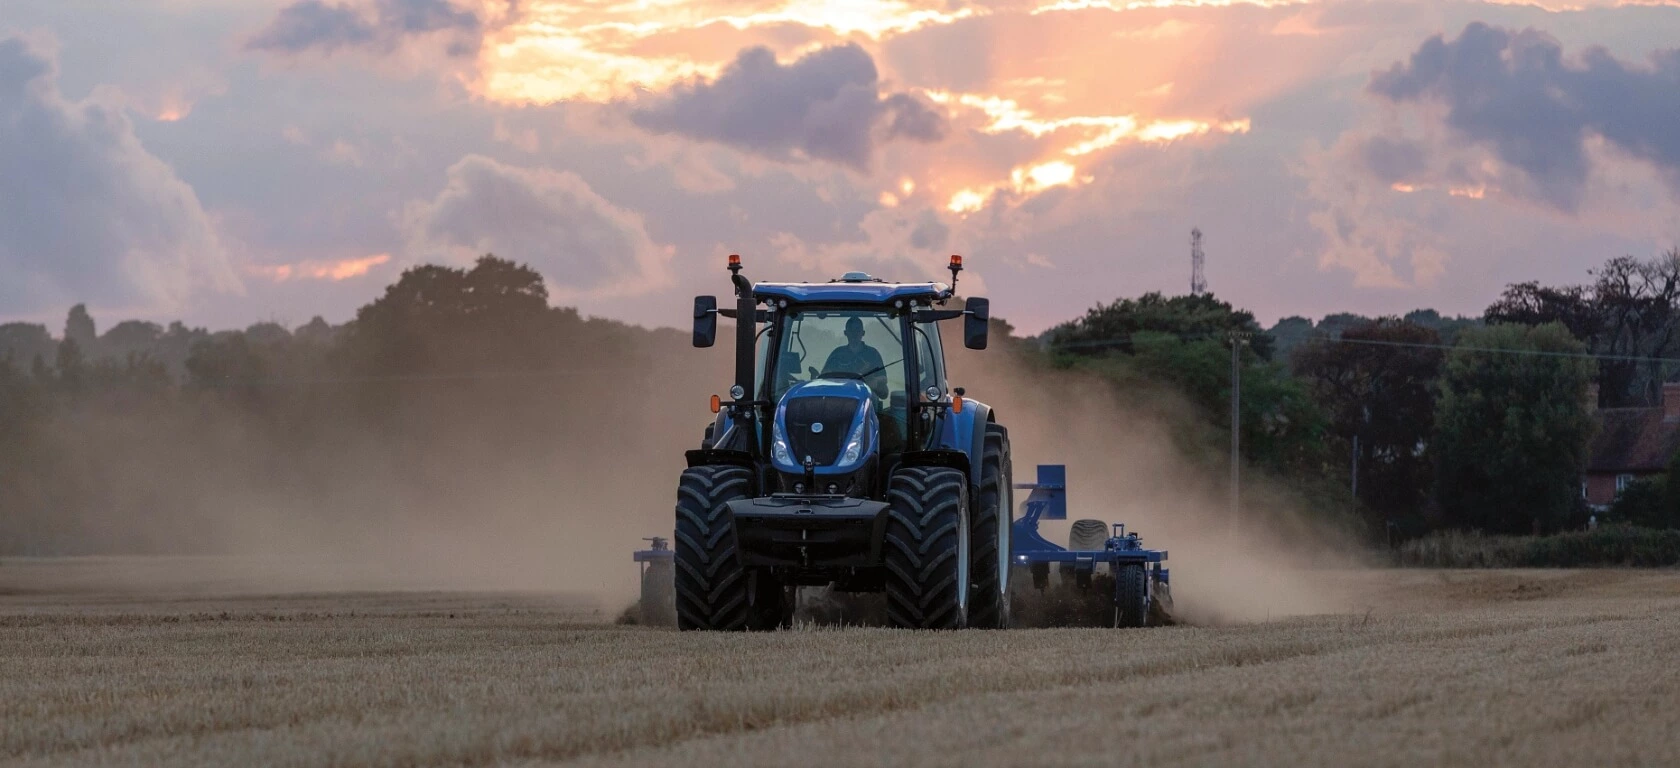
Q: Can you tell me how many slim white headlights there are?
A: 2